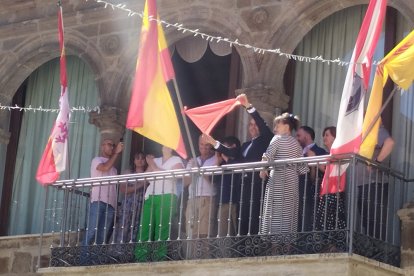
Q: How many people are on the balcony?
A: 10